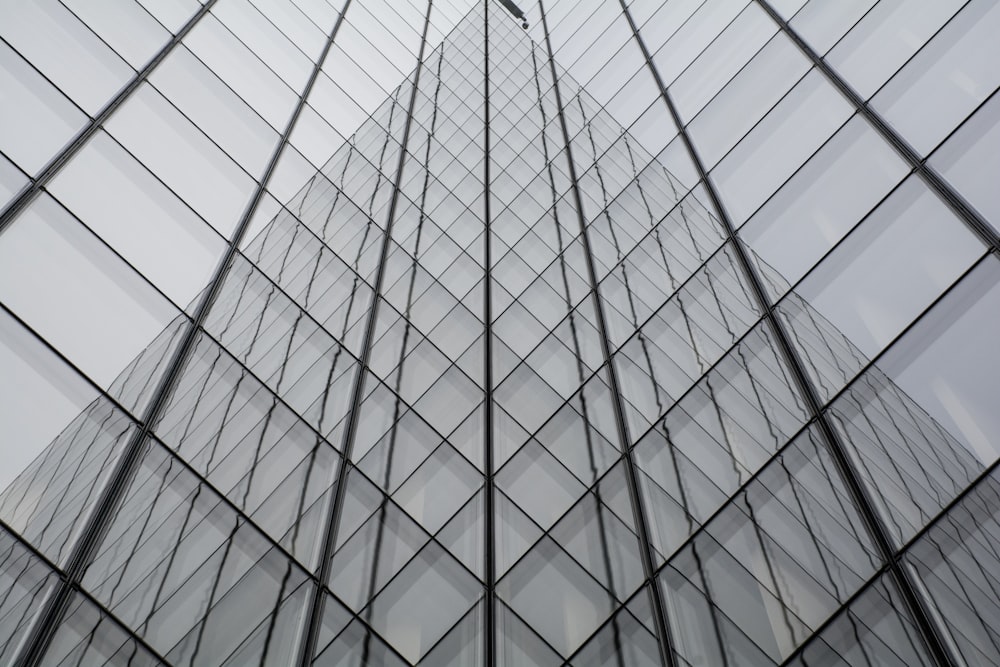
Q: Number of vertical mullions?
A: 7